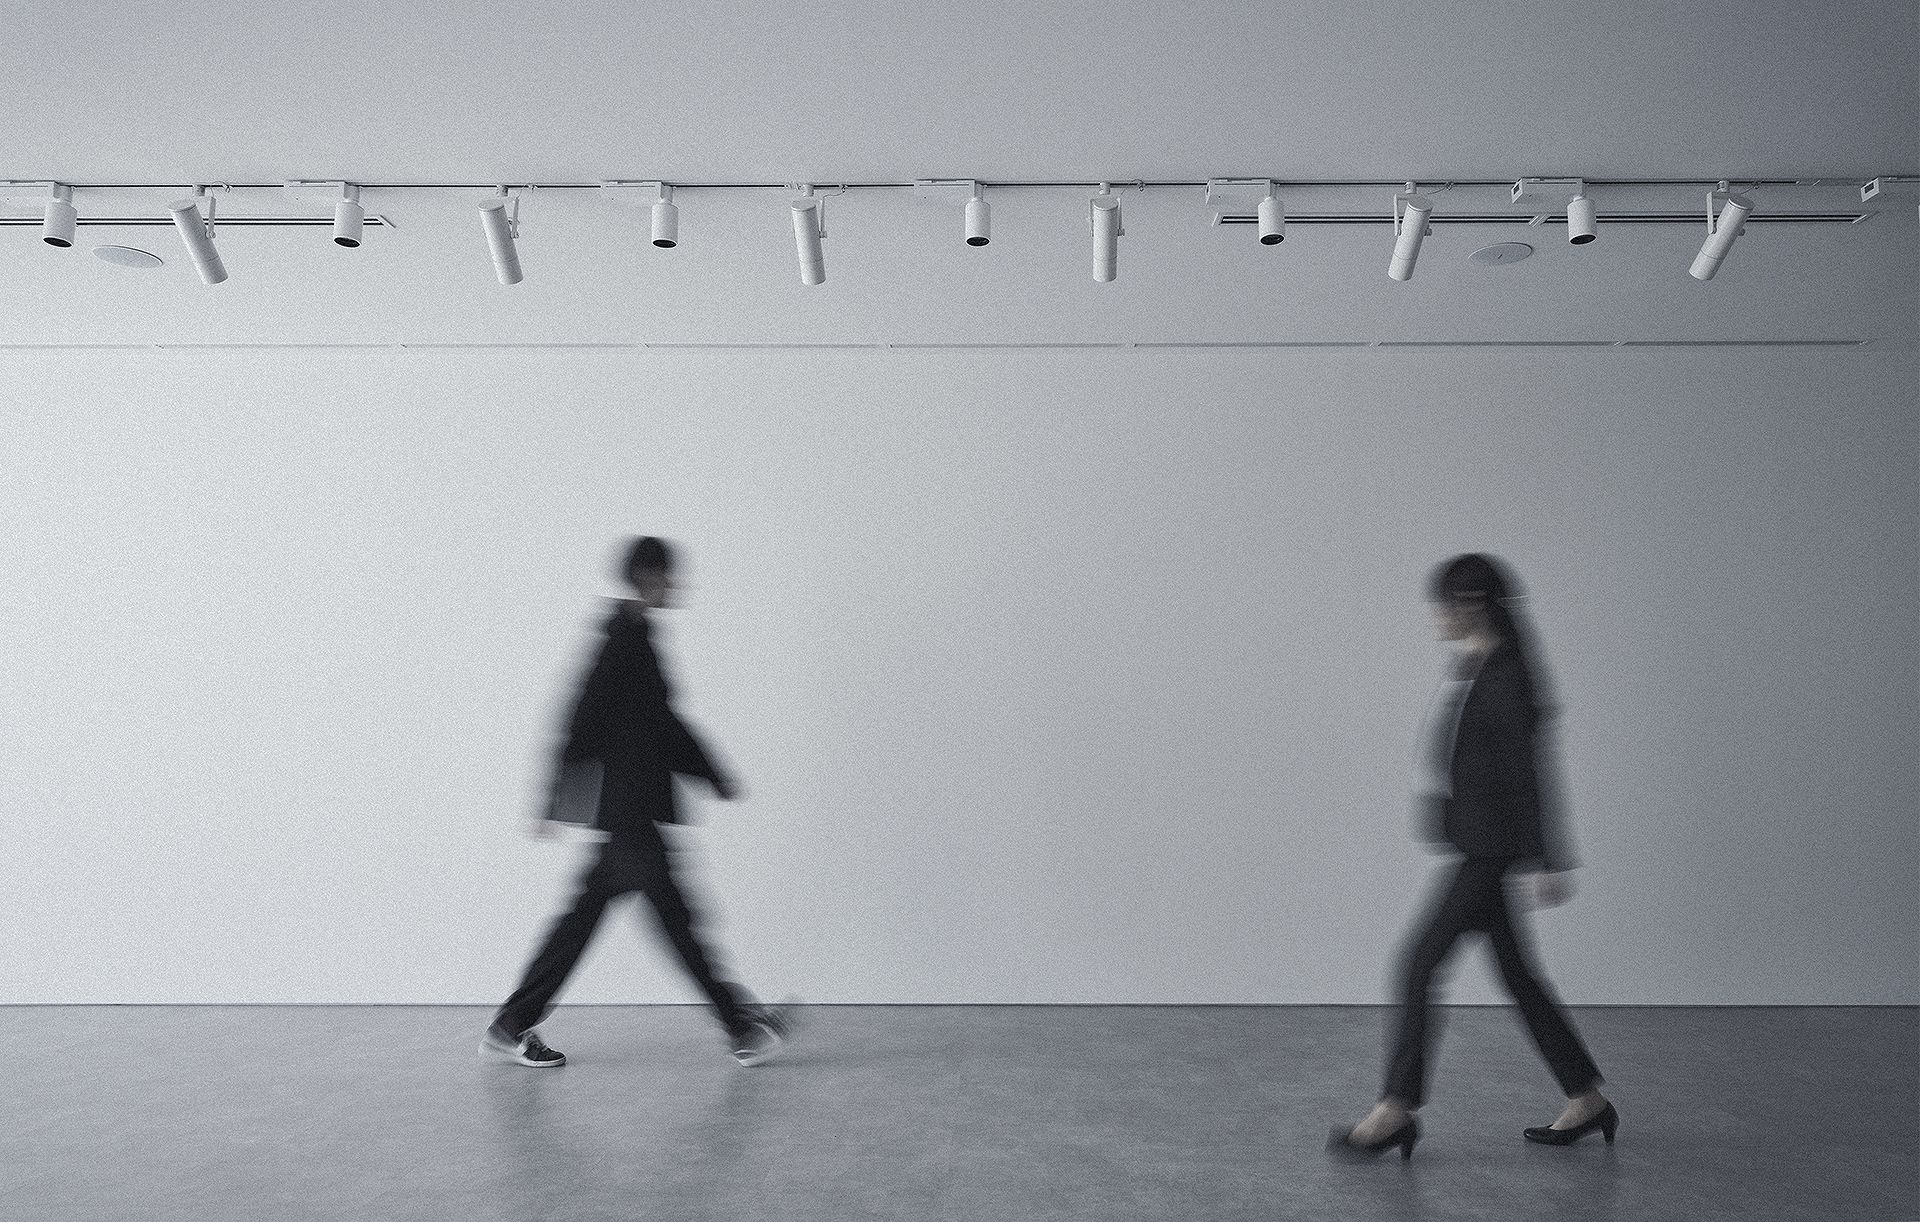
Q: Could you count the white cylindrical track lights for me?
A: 12